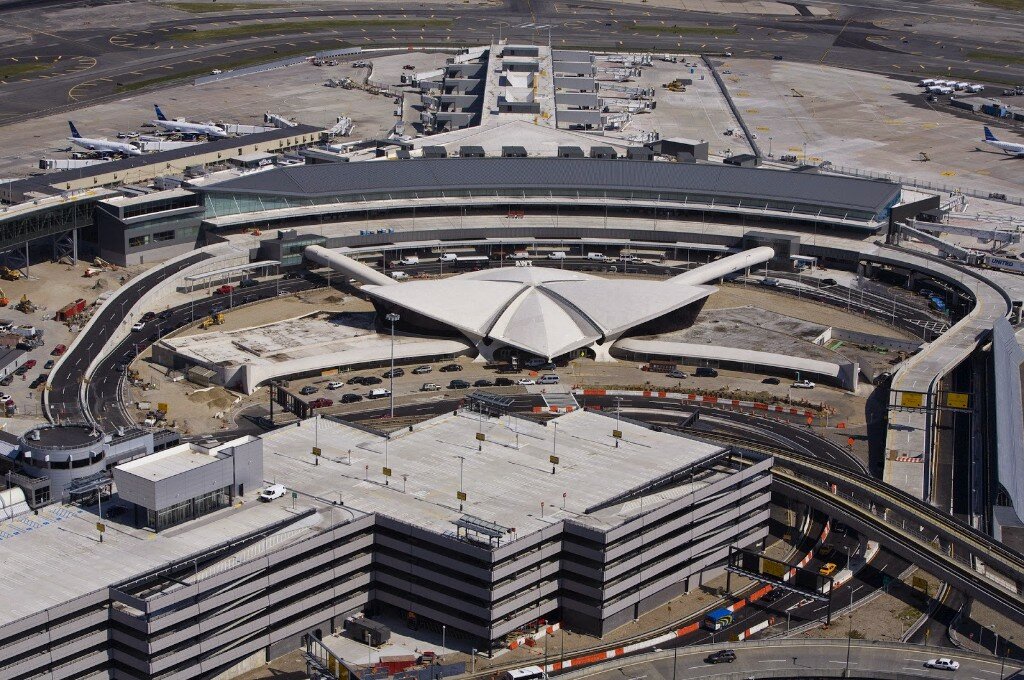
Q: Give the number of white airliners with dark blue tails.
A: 3